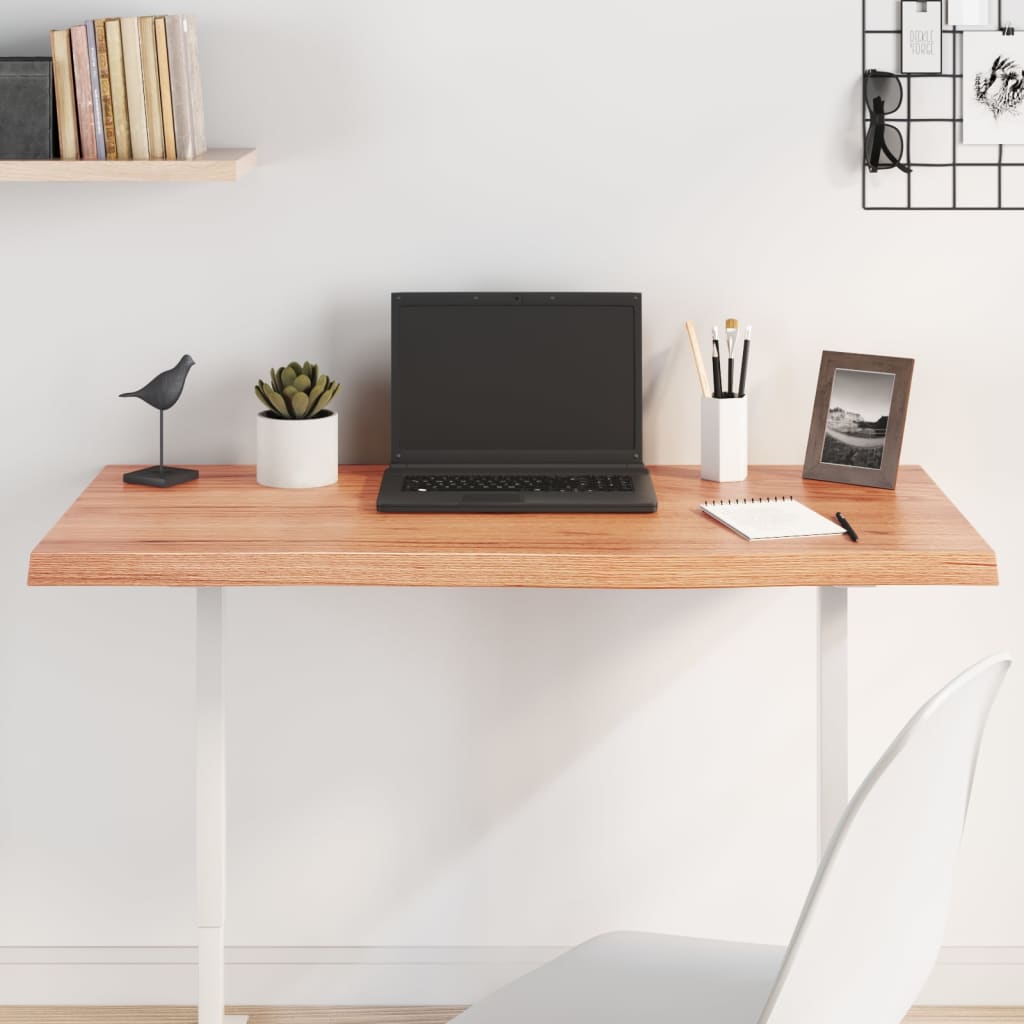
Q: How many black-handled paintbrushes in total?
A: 1